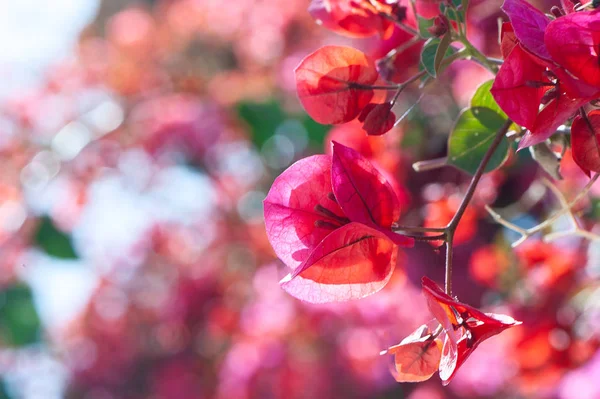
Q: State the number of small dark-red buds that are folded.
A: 1